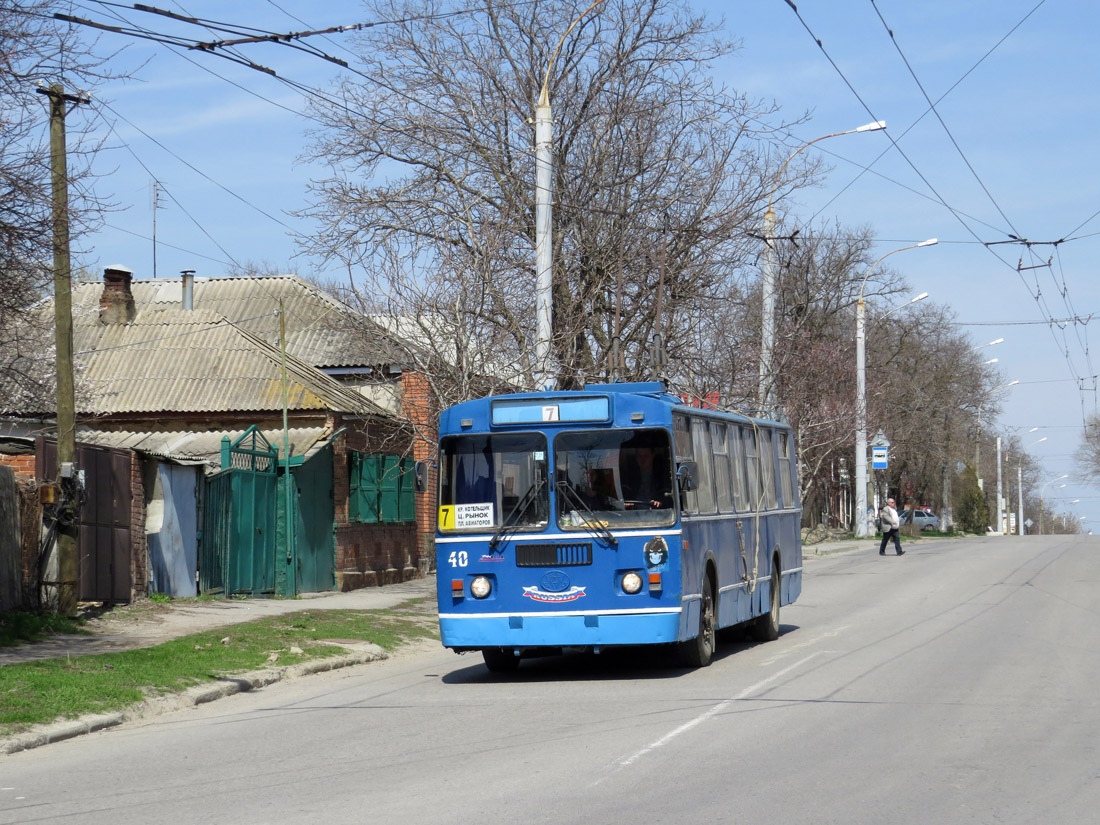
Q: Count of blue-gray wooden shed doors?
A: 1